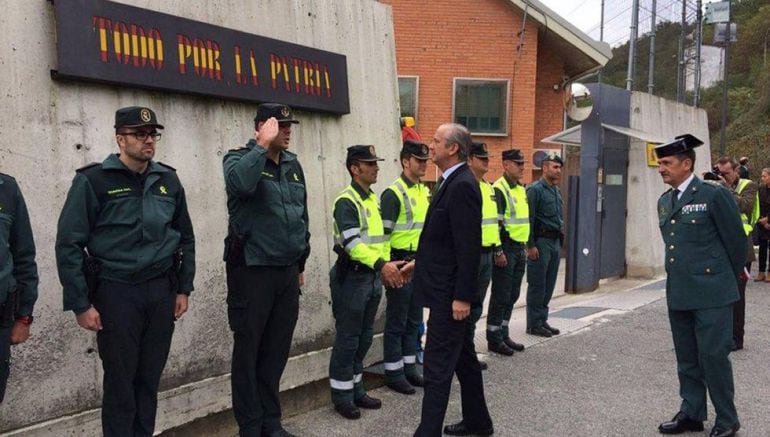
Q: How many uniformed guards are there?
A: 9